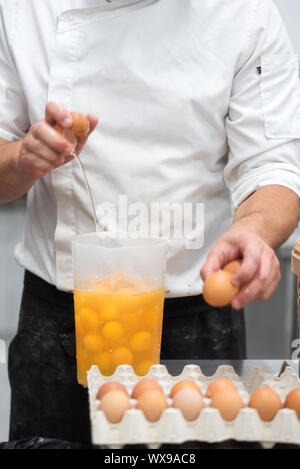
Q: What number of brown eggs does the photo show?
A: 13